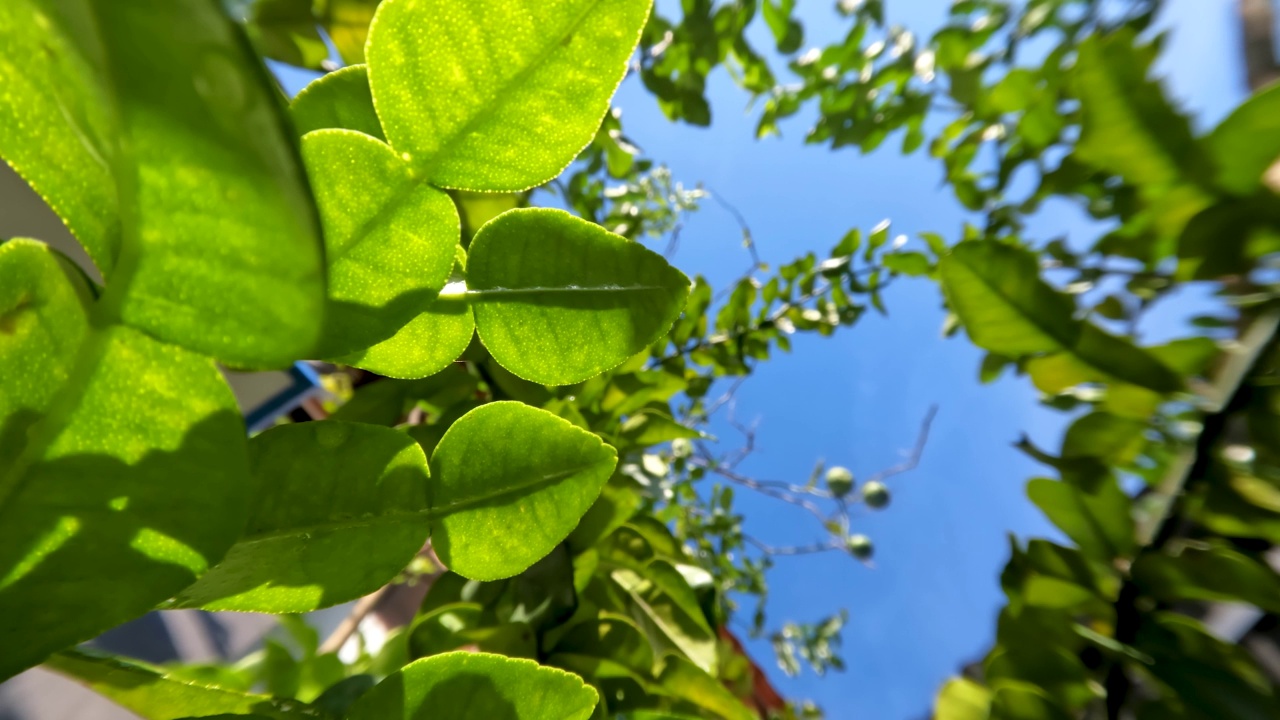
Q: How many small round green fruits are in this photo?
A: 3